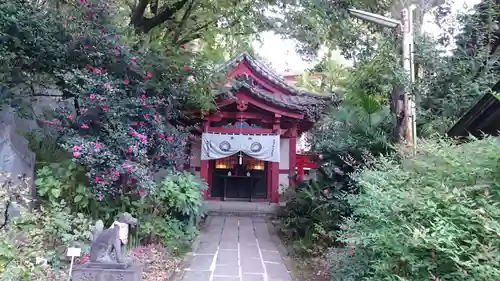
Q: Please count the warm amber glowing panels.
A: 2